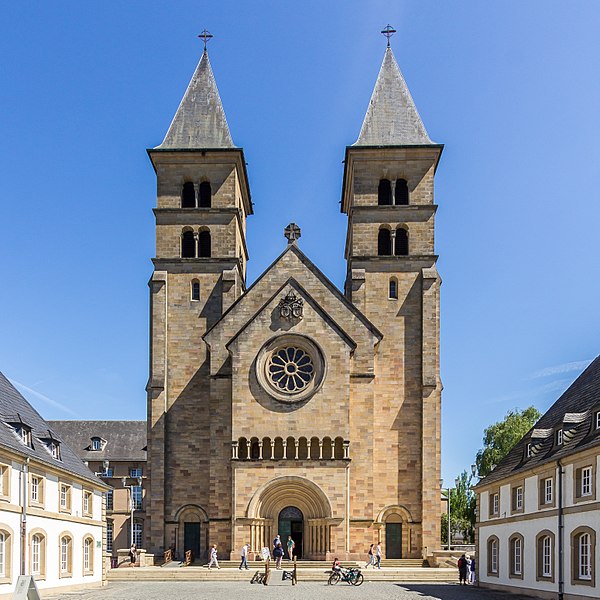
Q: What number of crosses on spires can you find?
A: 2